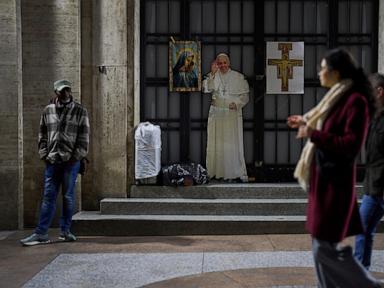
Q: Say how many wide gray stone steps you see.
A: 3